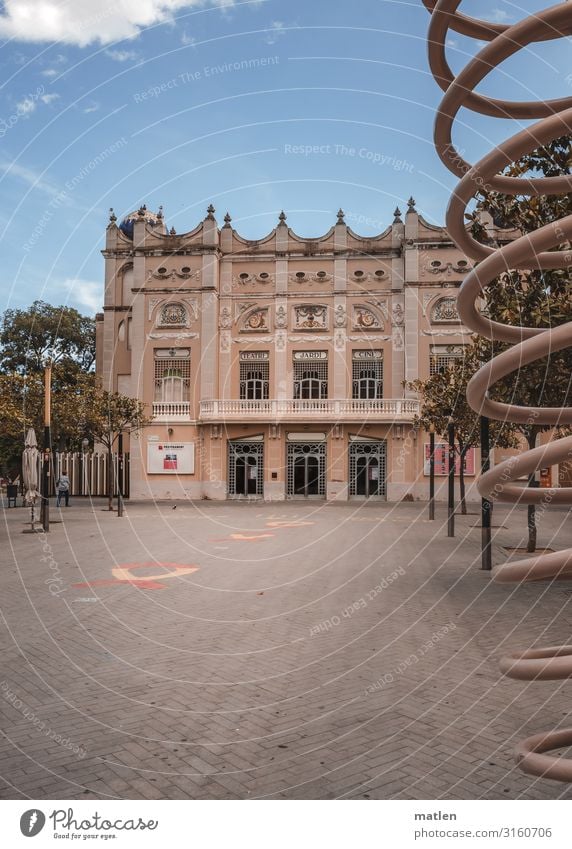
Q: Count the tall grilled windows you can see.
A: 5